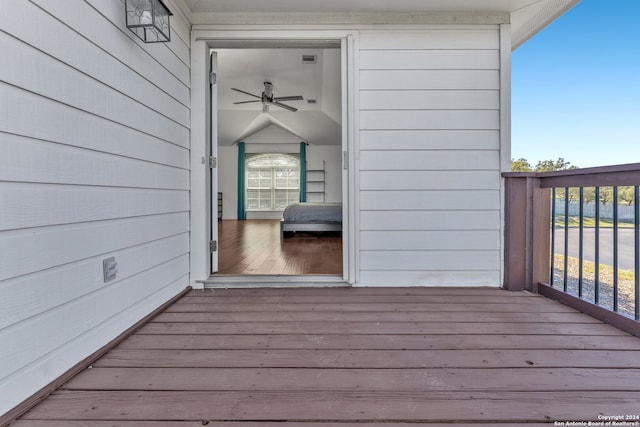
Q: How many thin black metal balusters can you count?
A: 6